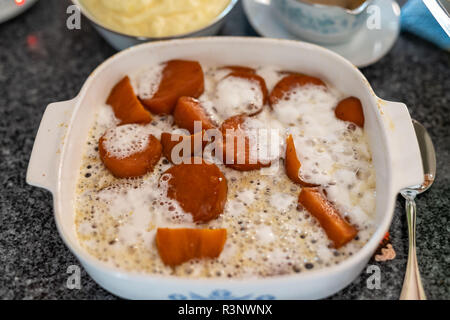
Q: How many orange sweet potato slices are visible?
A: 13